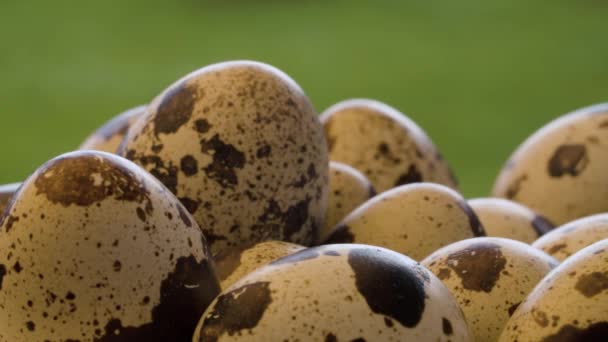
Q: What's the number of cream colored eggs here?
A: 14